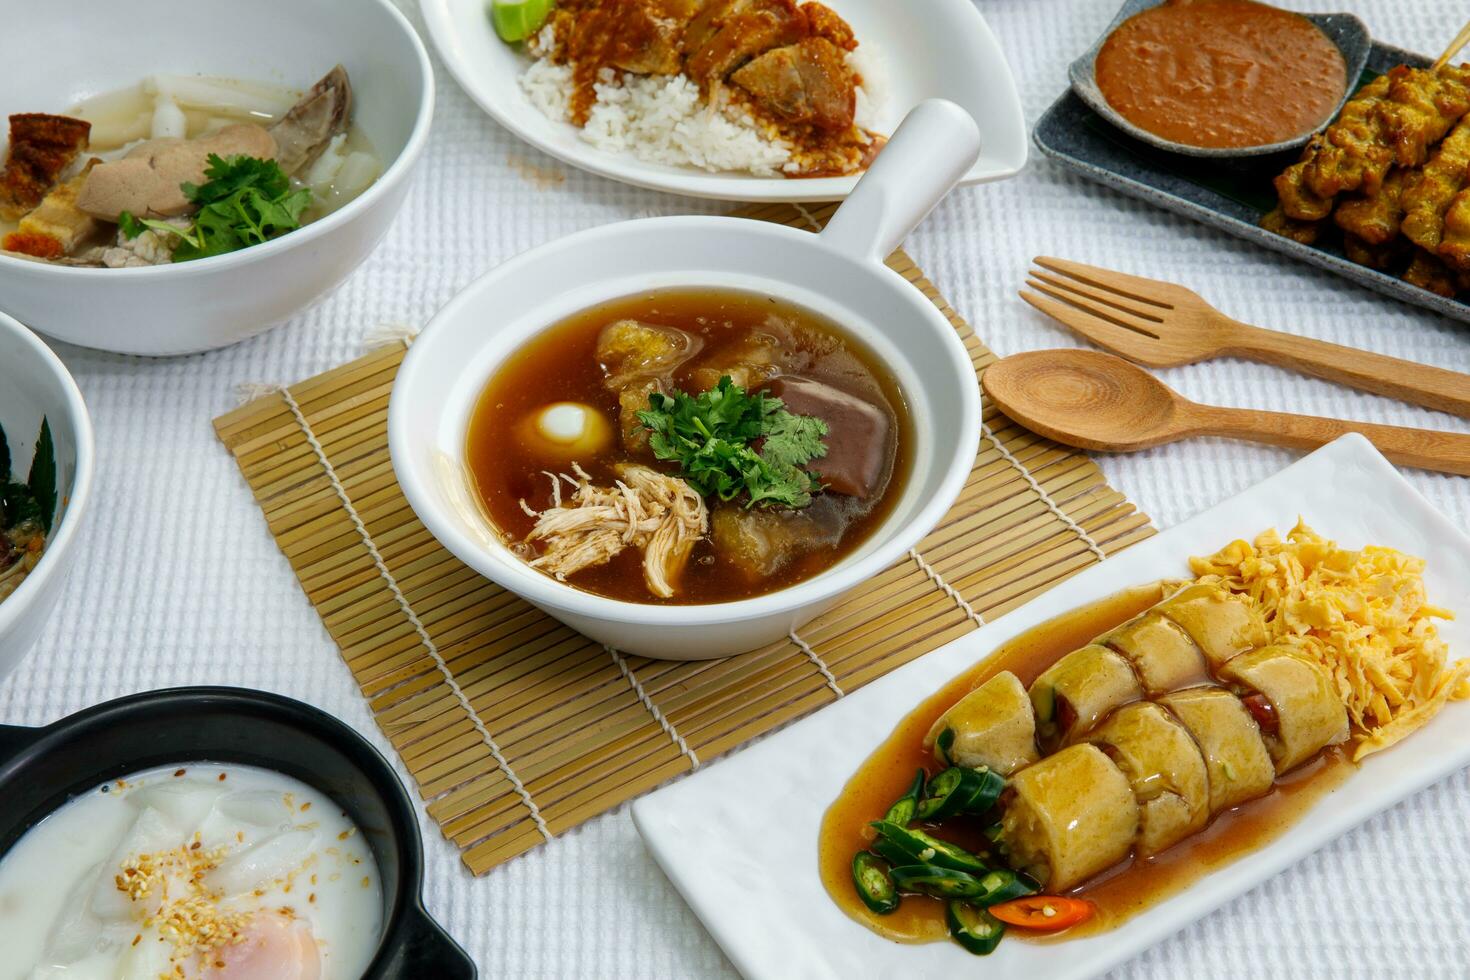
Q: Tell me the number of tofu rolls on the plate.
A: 8